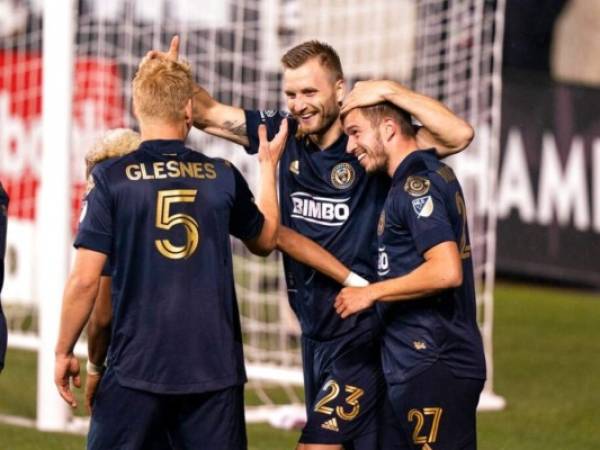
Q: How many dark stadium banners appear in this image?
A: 1